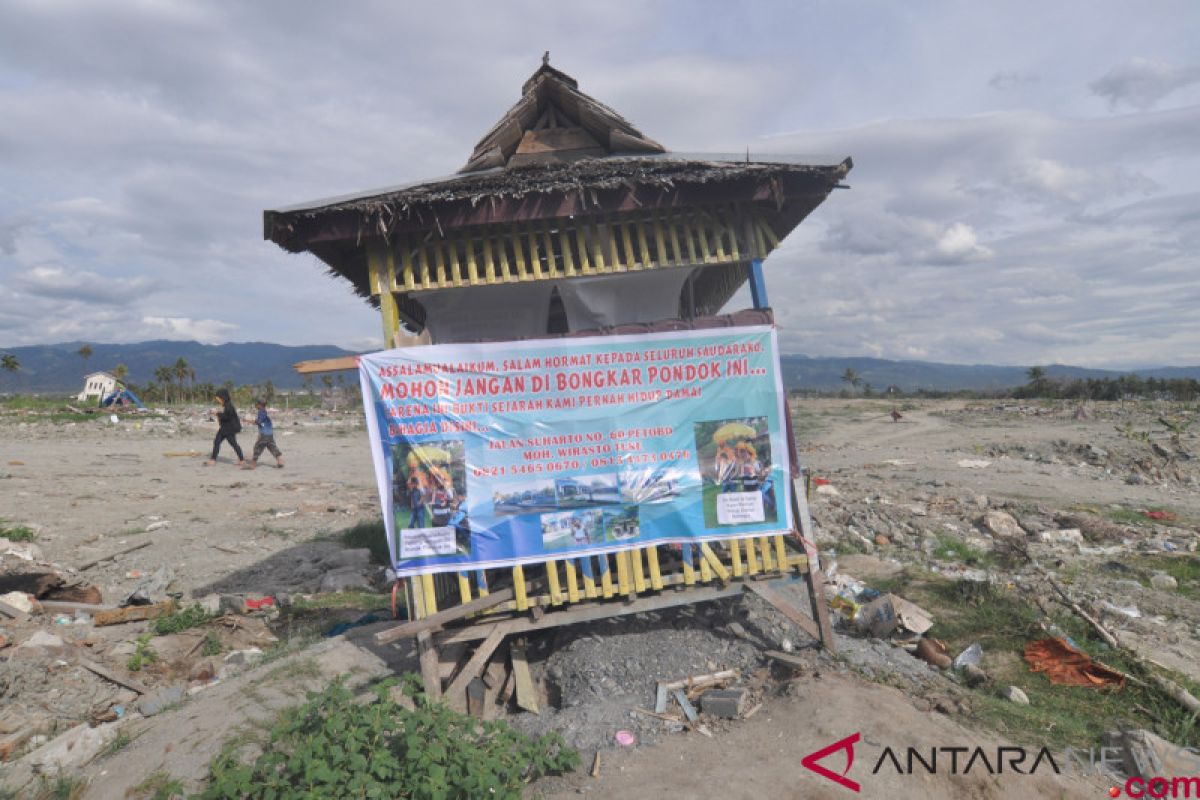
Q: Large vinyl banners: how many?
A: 1